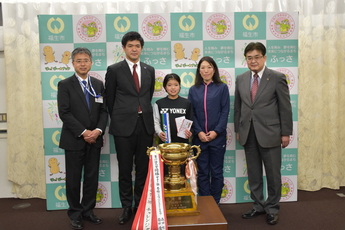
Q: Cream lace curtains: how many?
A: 2